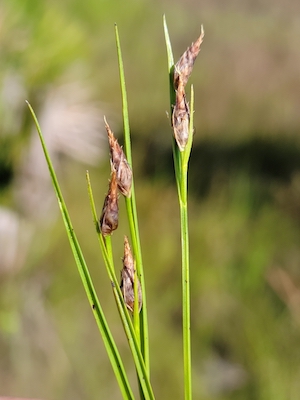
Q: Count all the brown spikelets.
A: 5